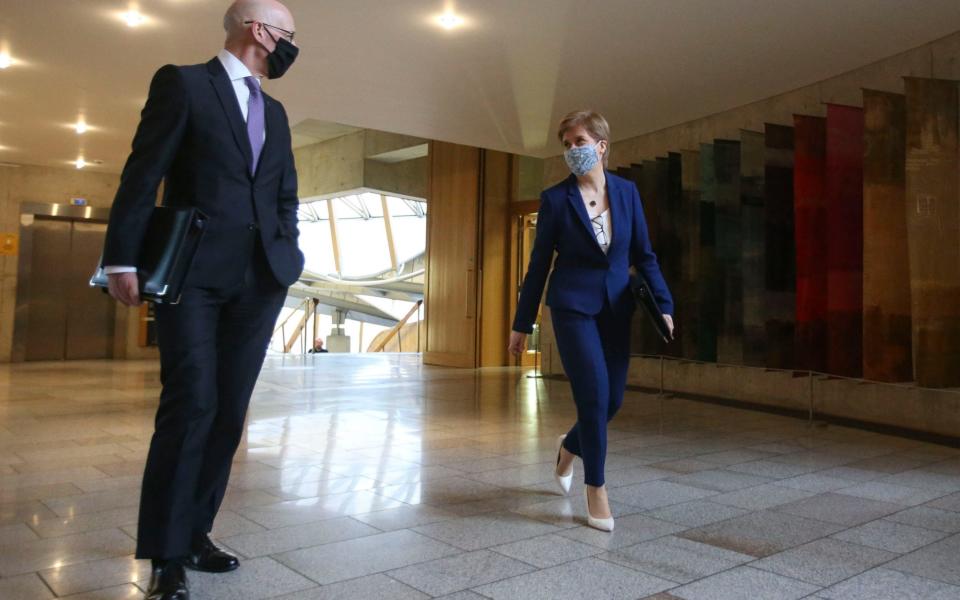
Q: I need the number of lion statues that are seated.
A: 0